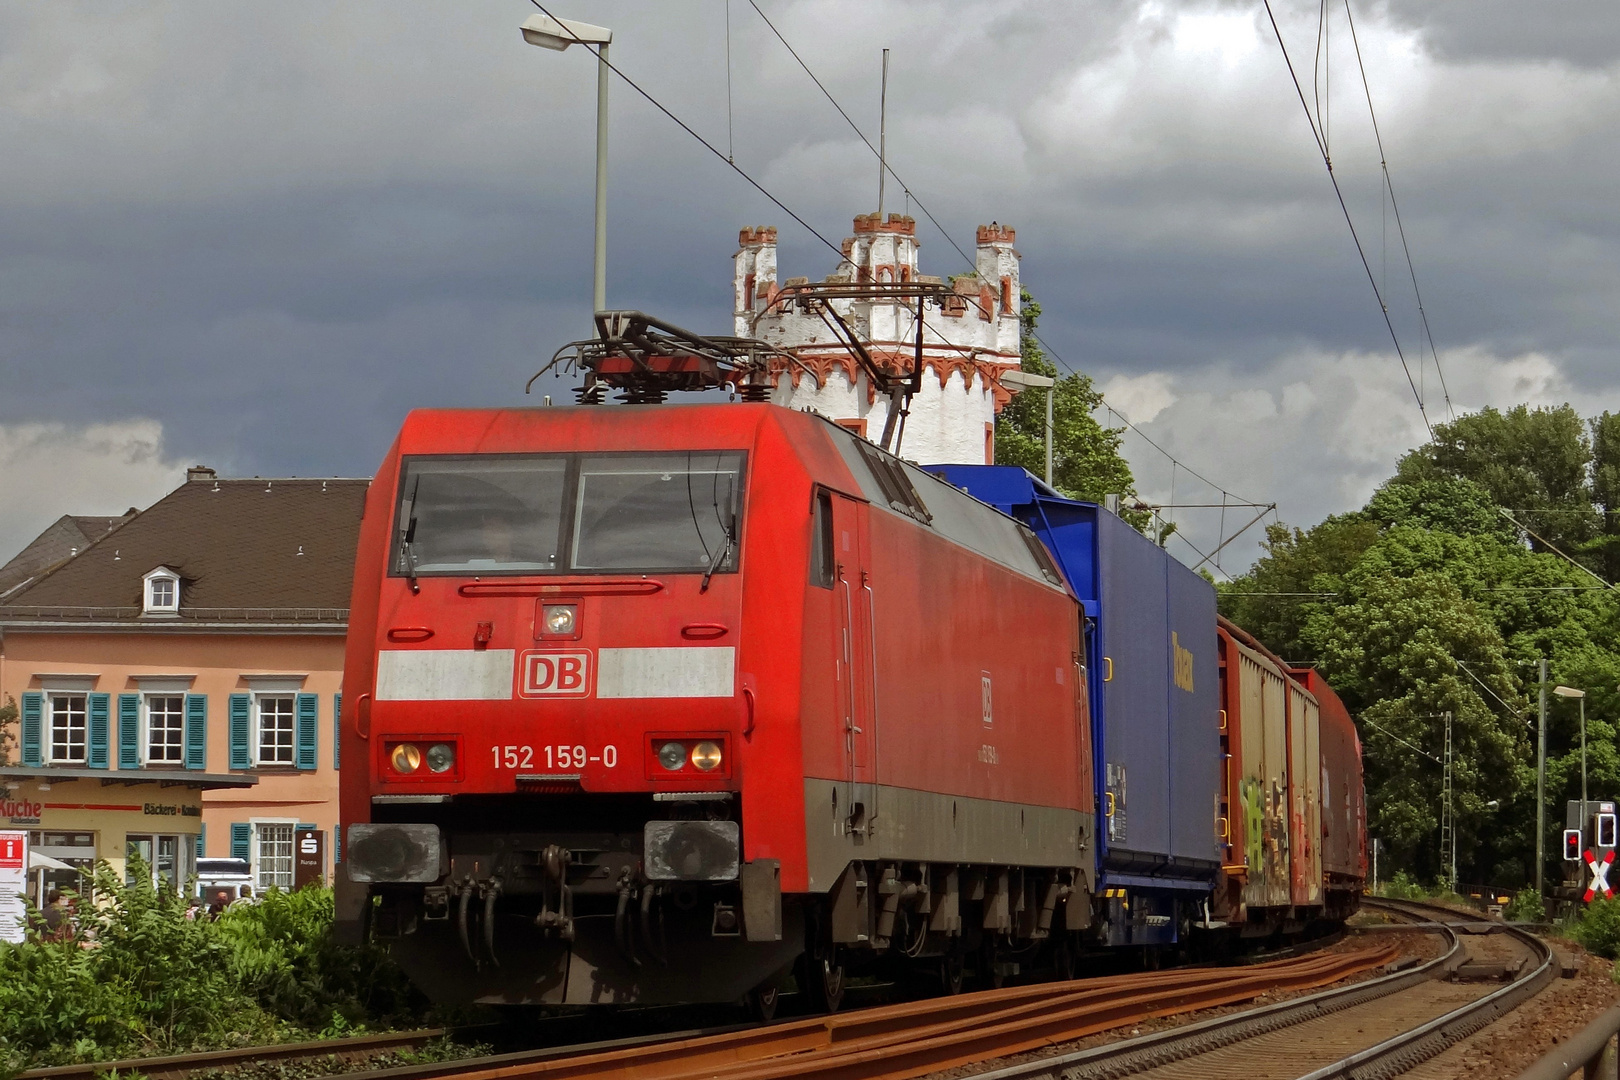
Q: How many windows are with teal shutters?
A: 4